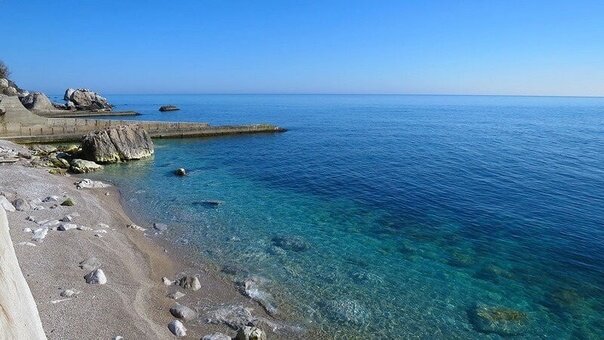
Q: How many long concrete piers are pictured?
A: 2